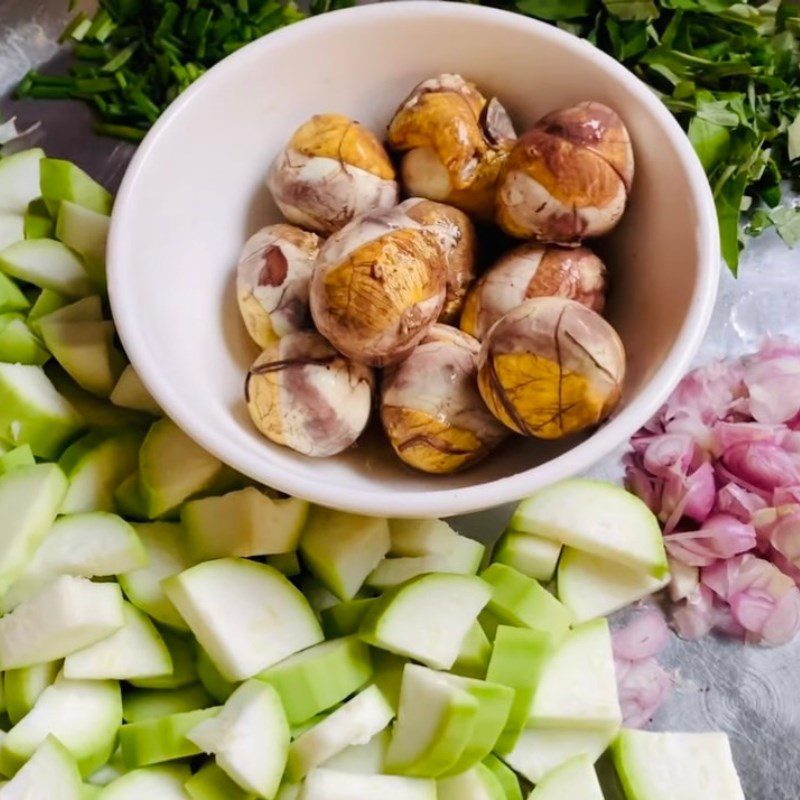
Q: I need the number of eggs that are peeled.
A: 10